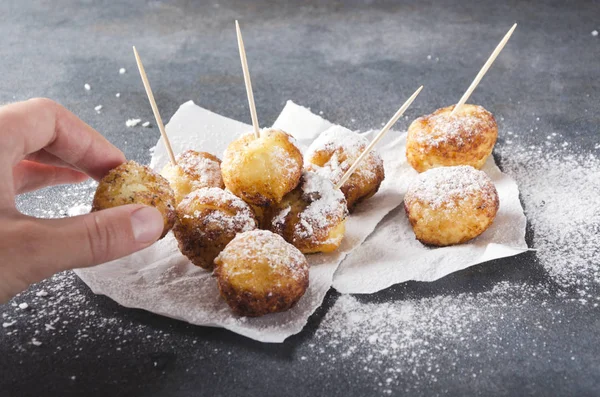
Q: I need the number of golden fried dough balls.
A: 9